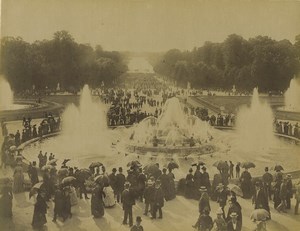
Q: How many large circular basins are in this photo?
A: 1